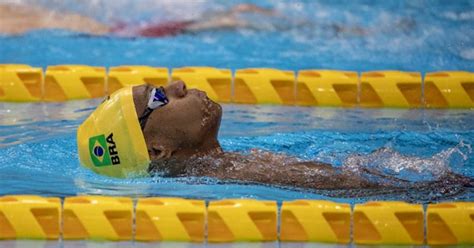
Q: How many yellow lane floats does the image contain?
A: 15